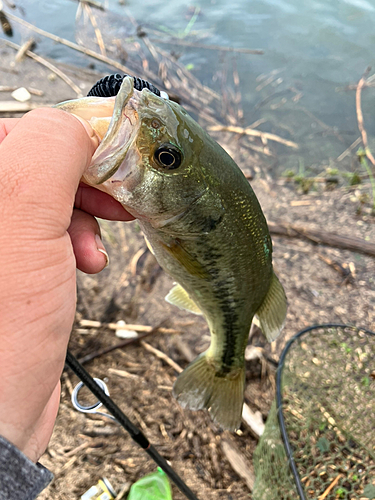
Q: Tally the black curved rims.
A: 1